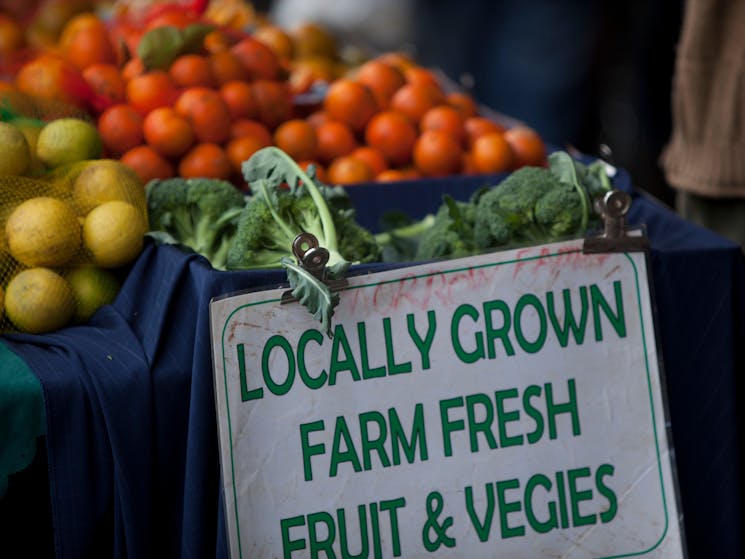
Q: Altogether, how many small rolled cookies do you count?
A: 0